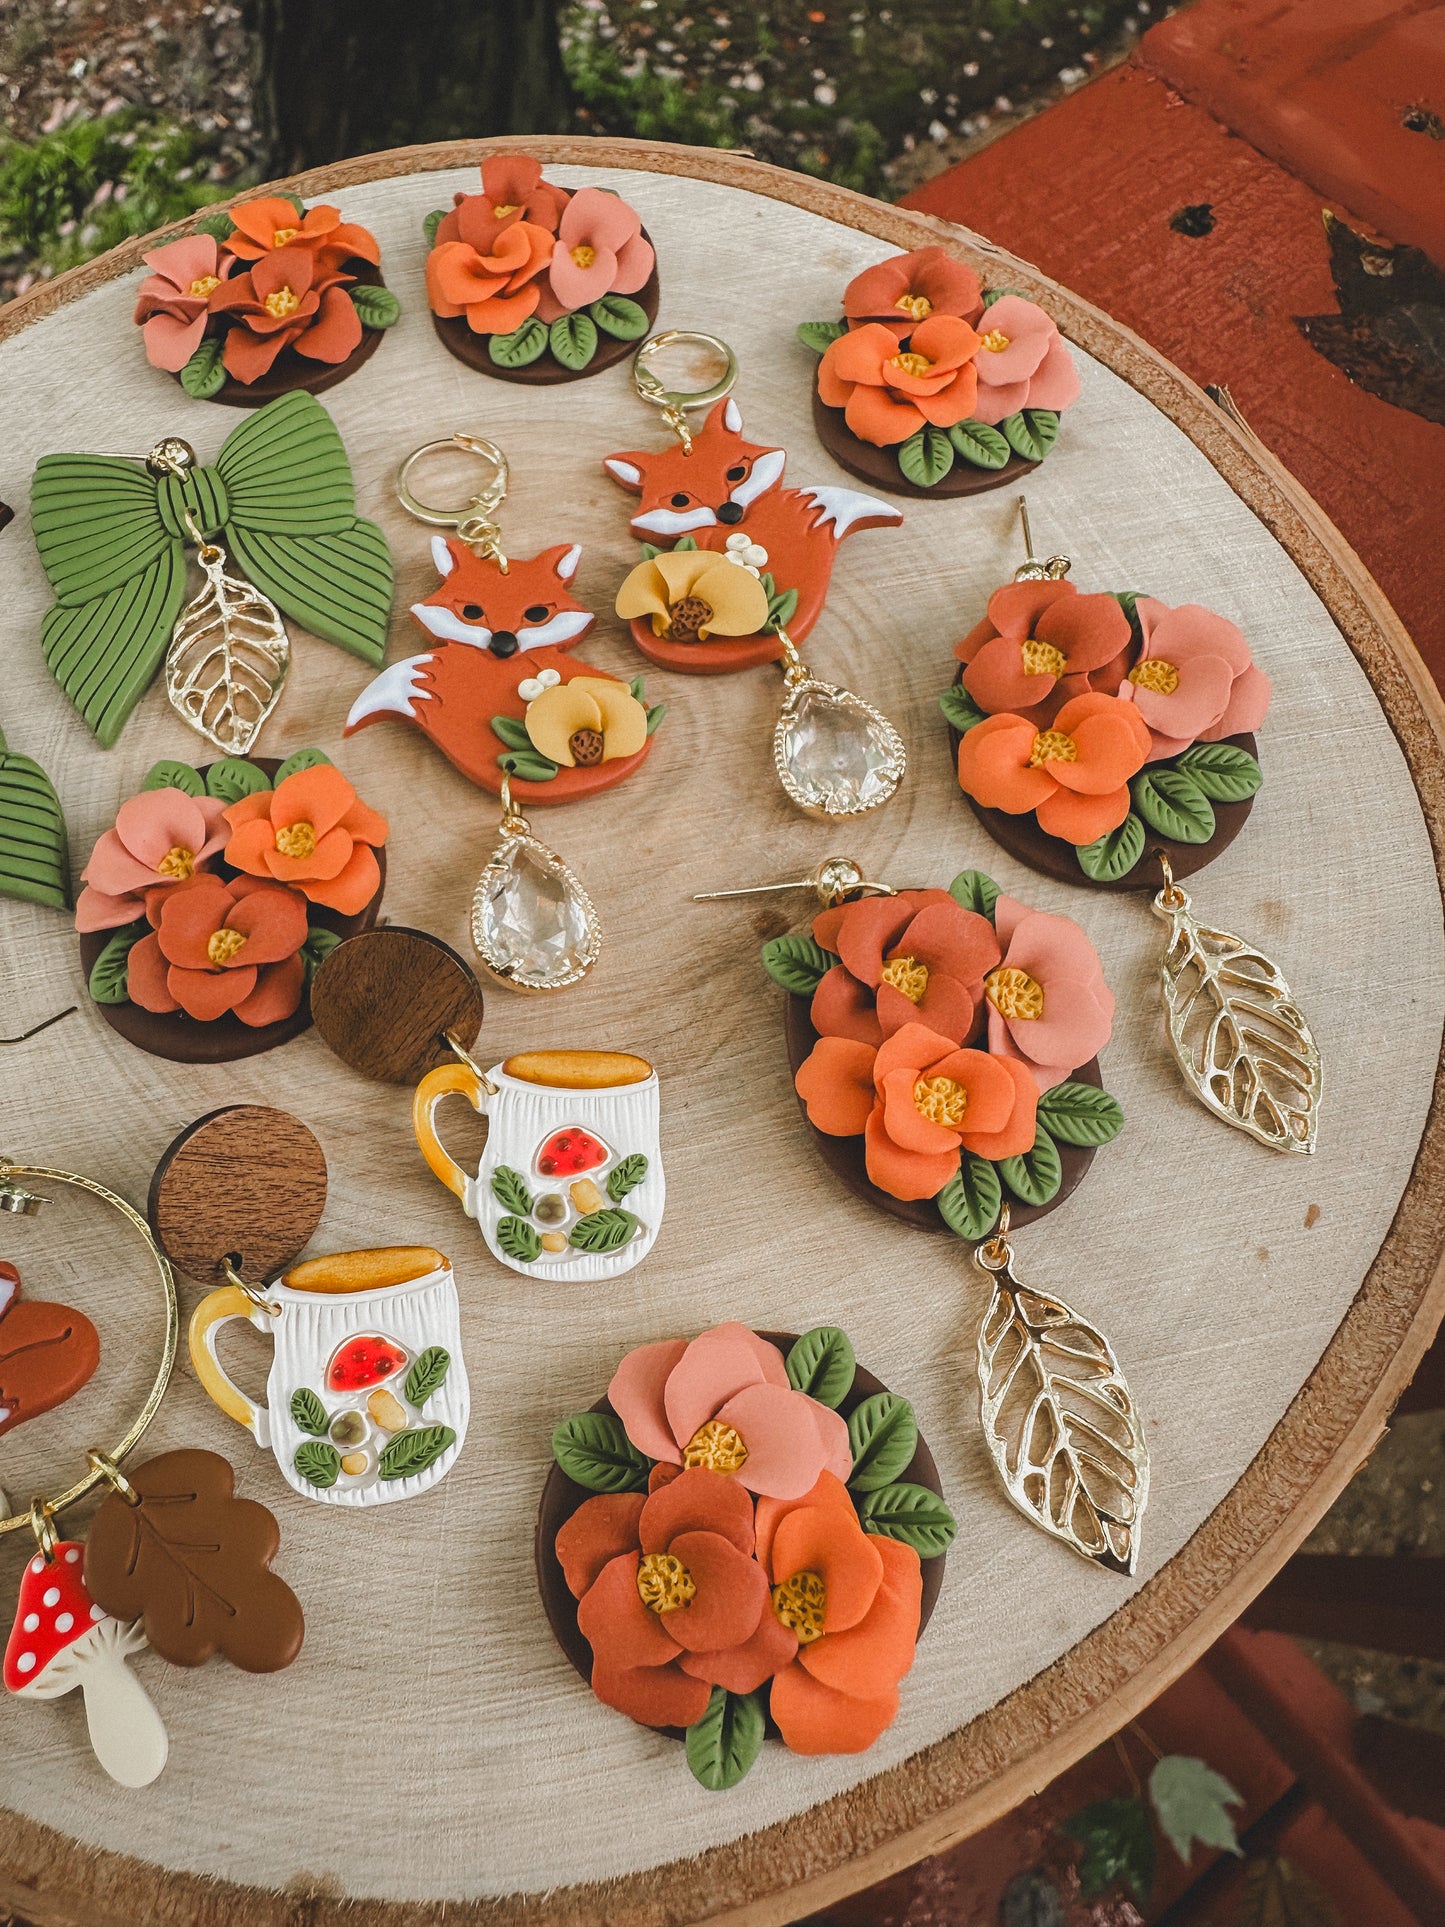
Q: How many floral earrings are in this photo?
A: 7